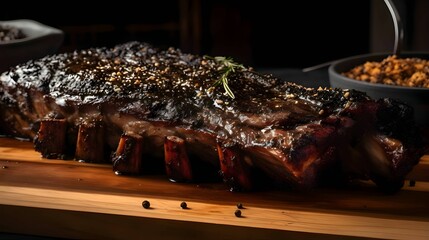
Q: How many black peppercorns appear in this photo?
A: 4